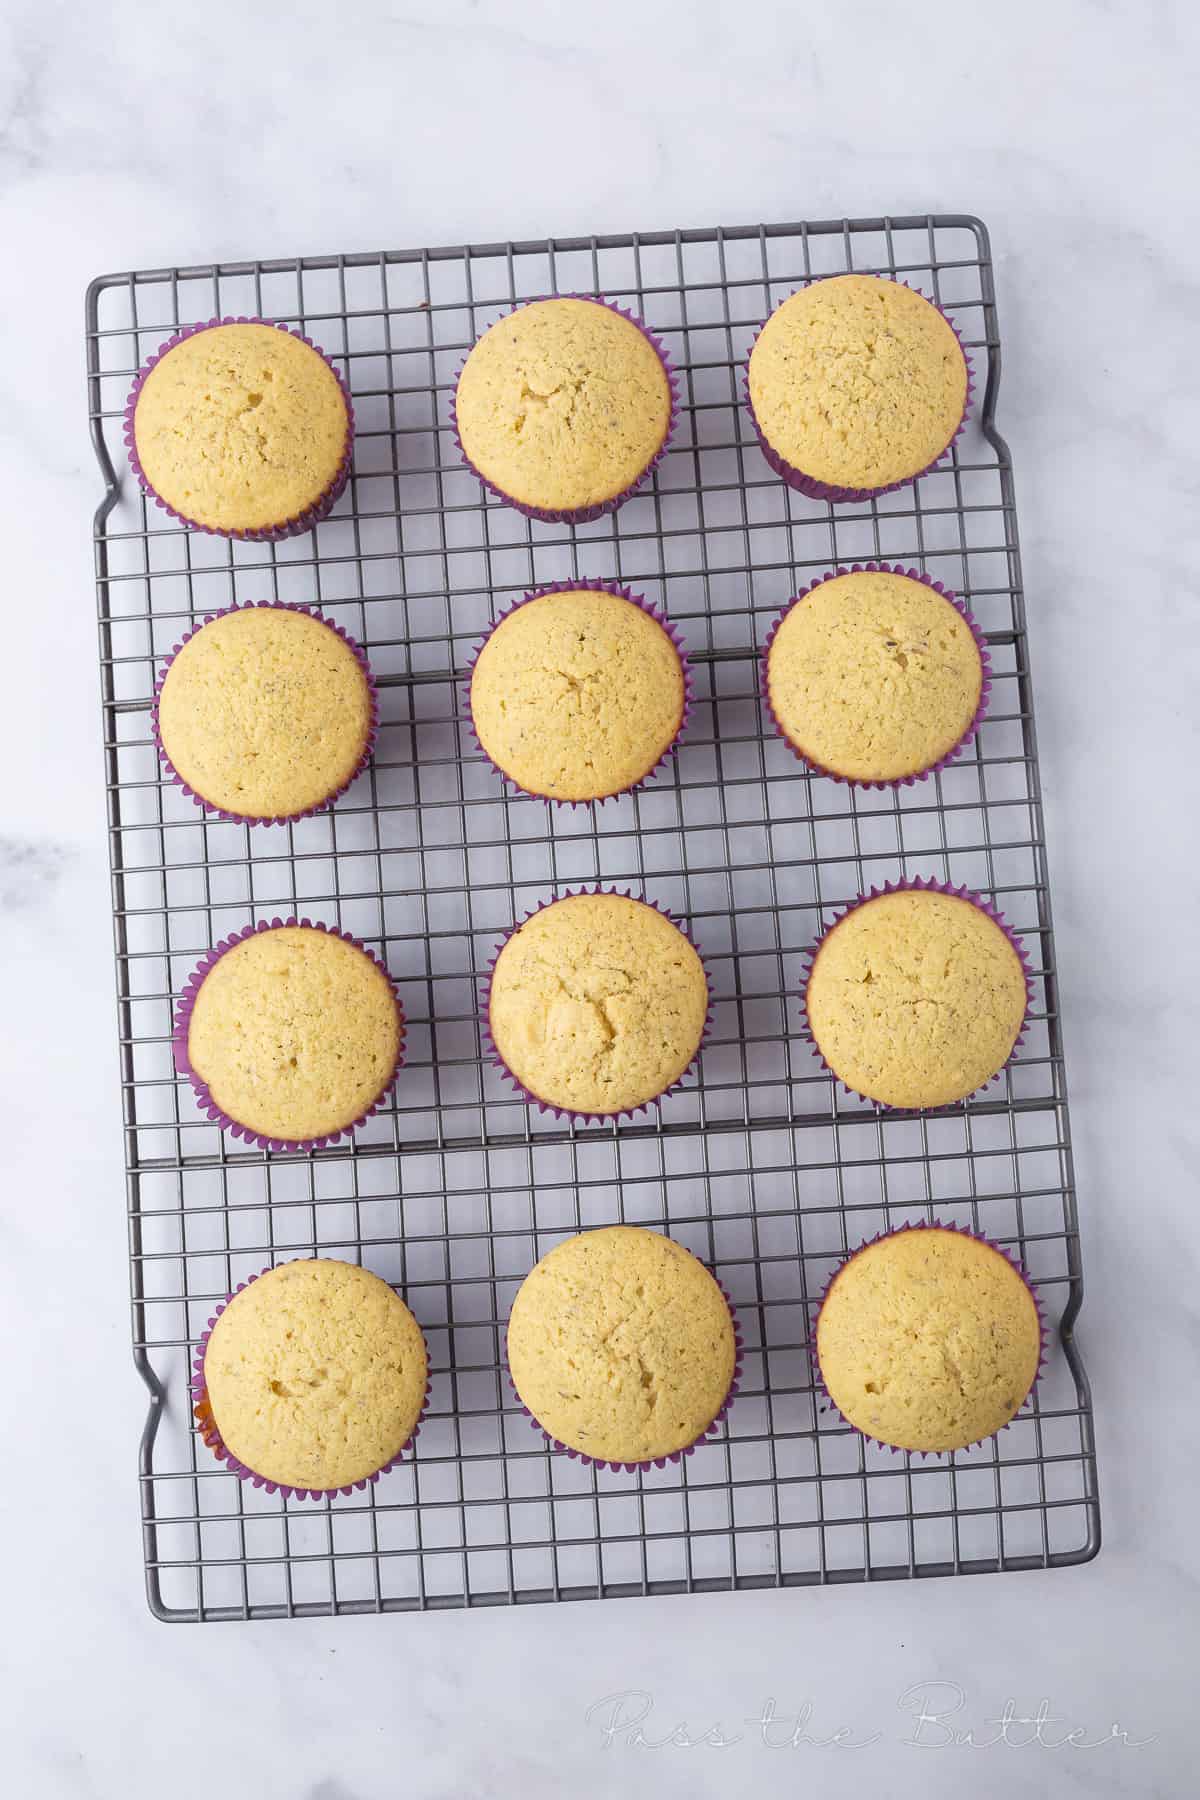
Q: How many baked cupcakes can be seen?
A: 12